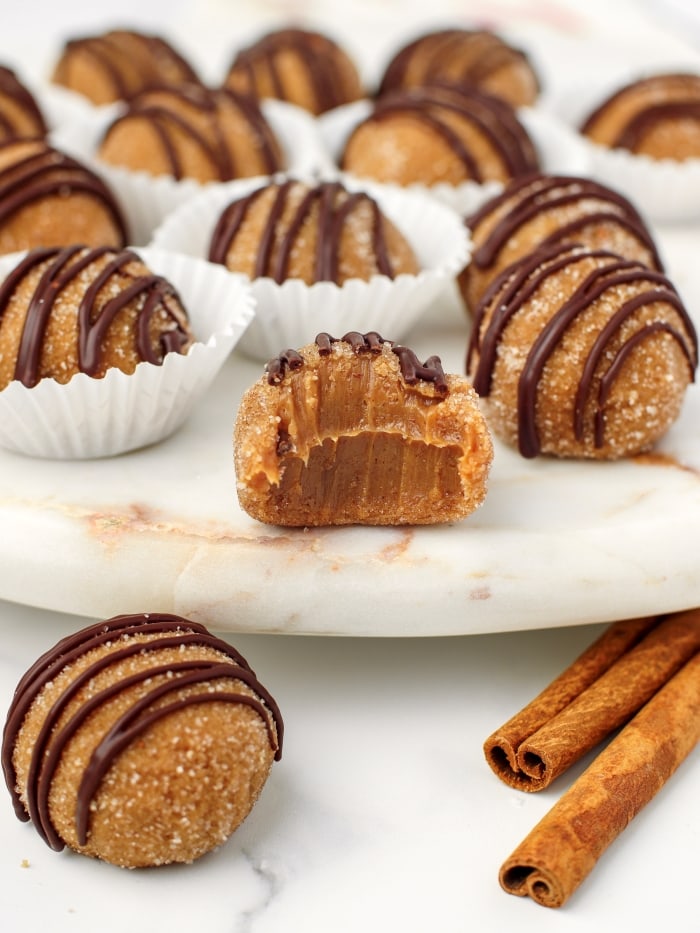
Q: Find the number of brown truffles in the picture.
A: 14